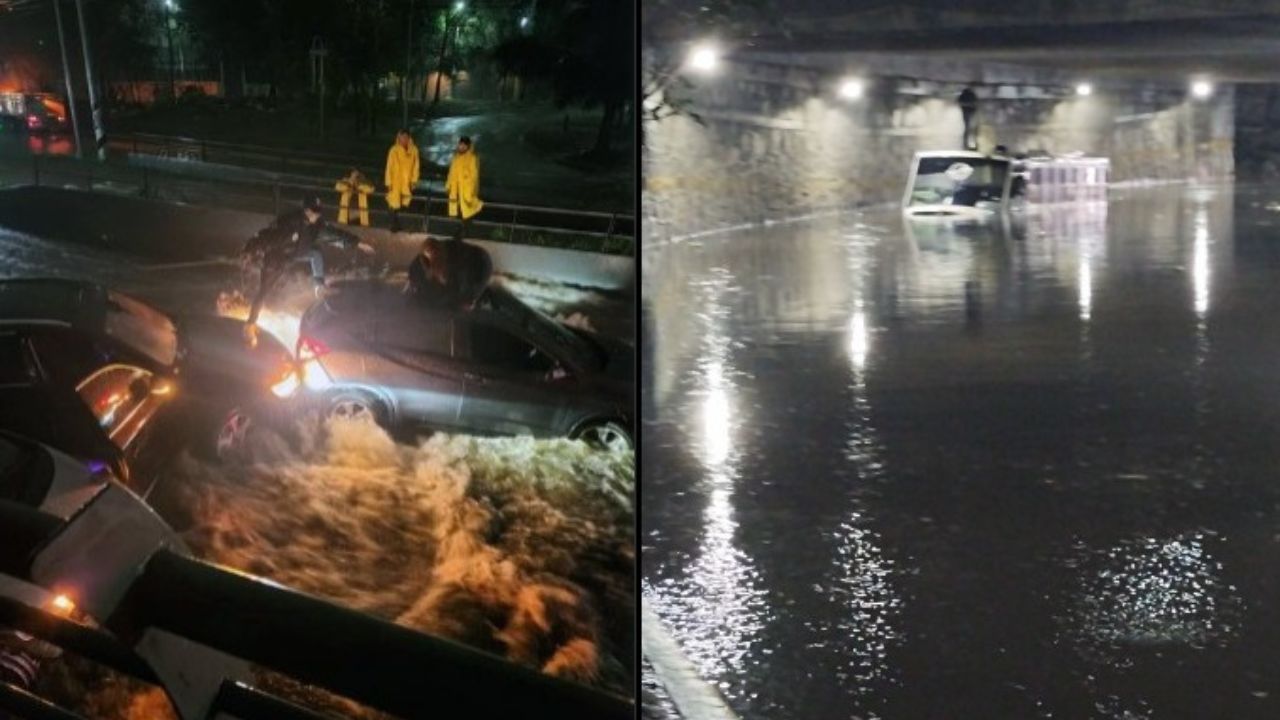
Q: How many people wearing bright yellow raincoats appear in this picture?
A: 3